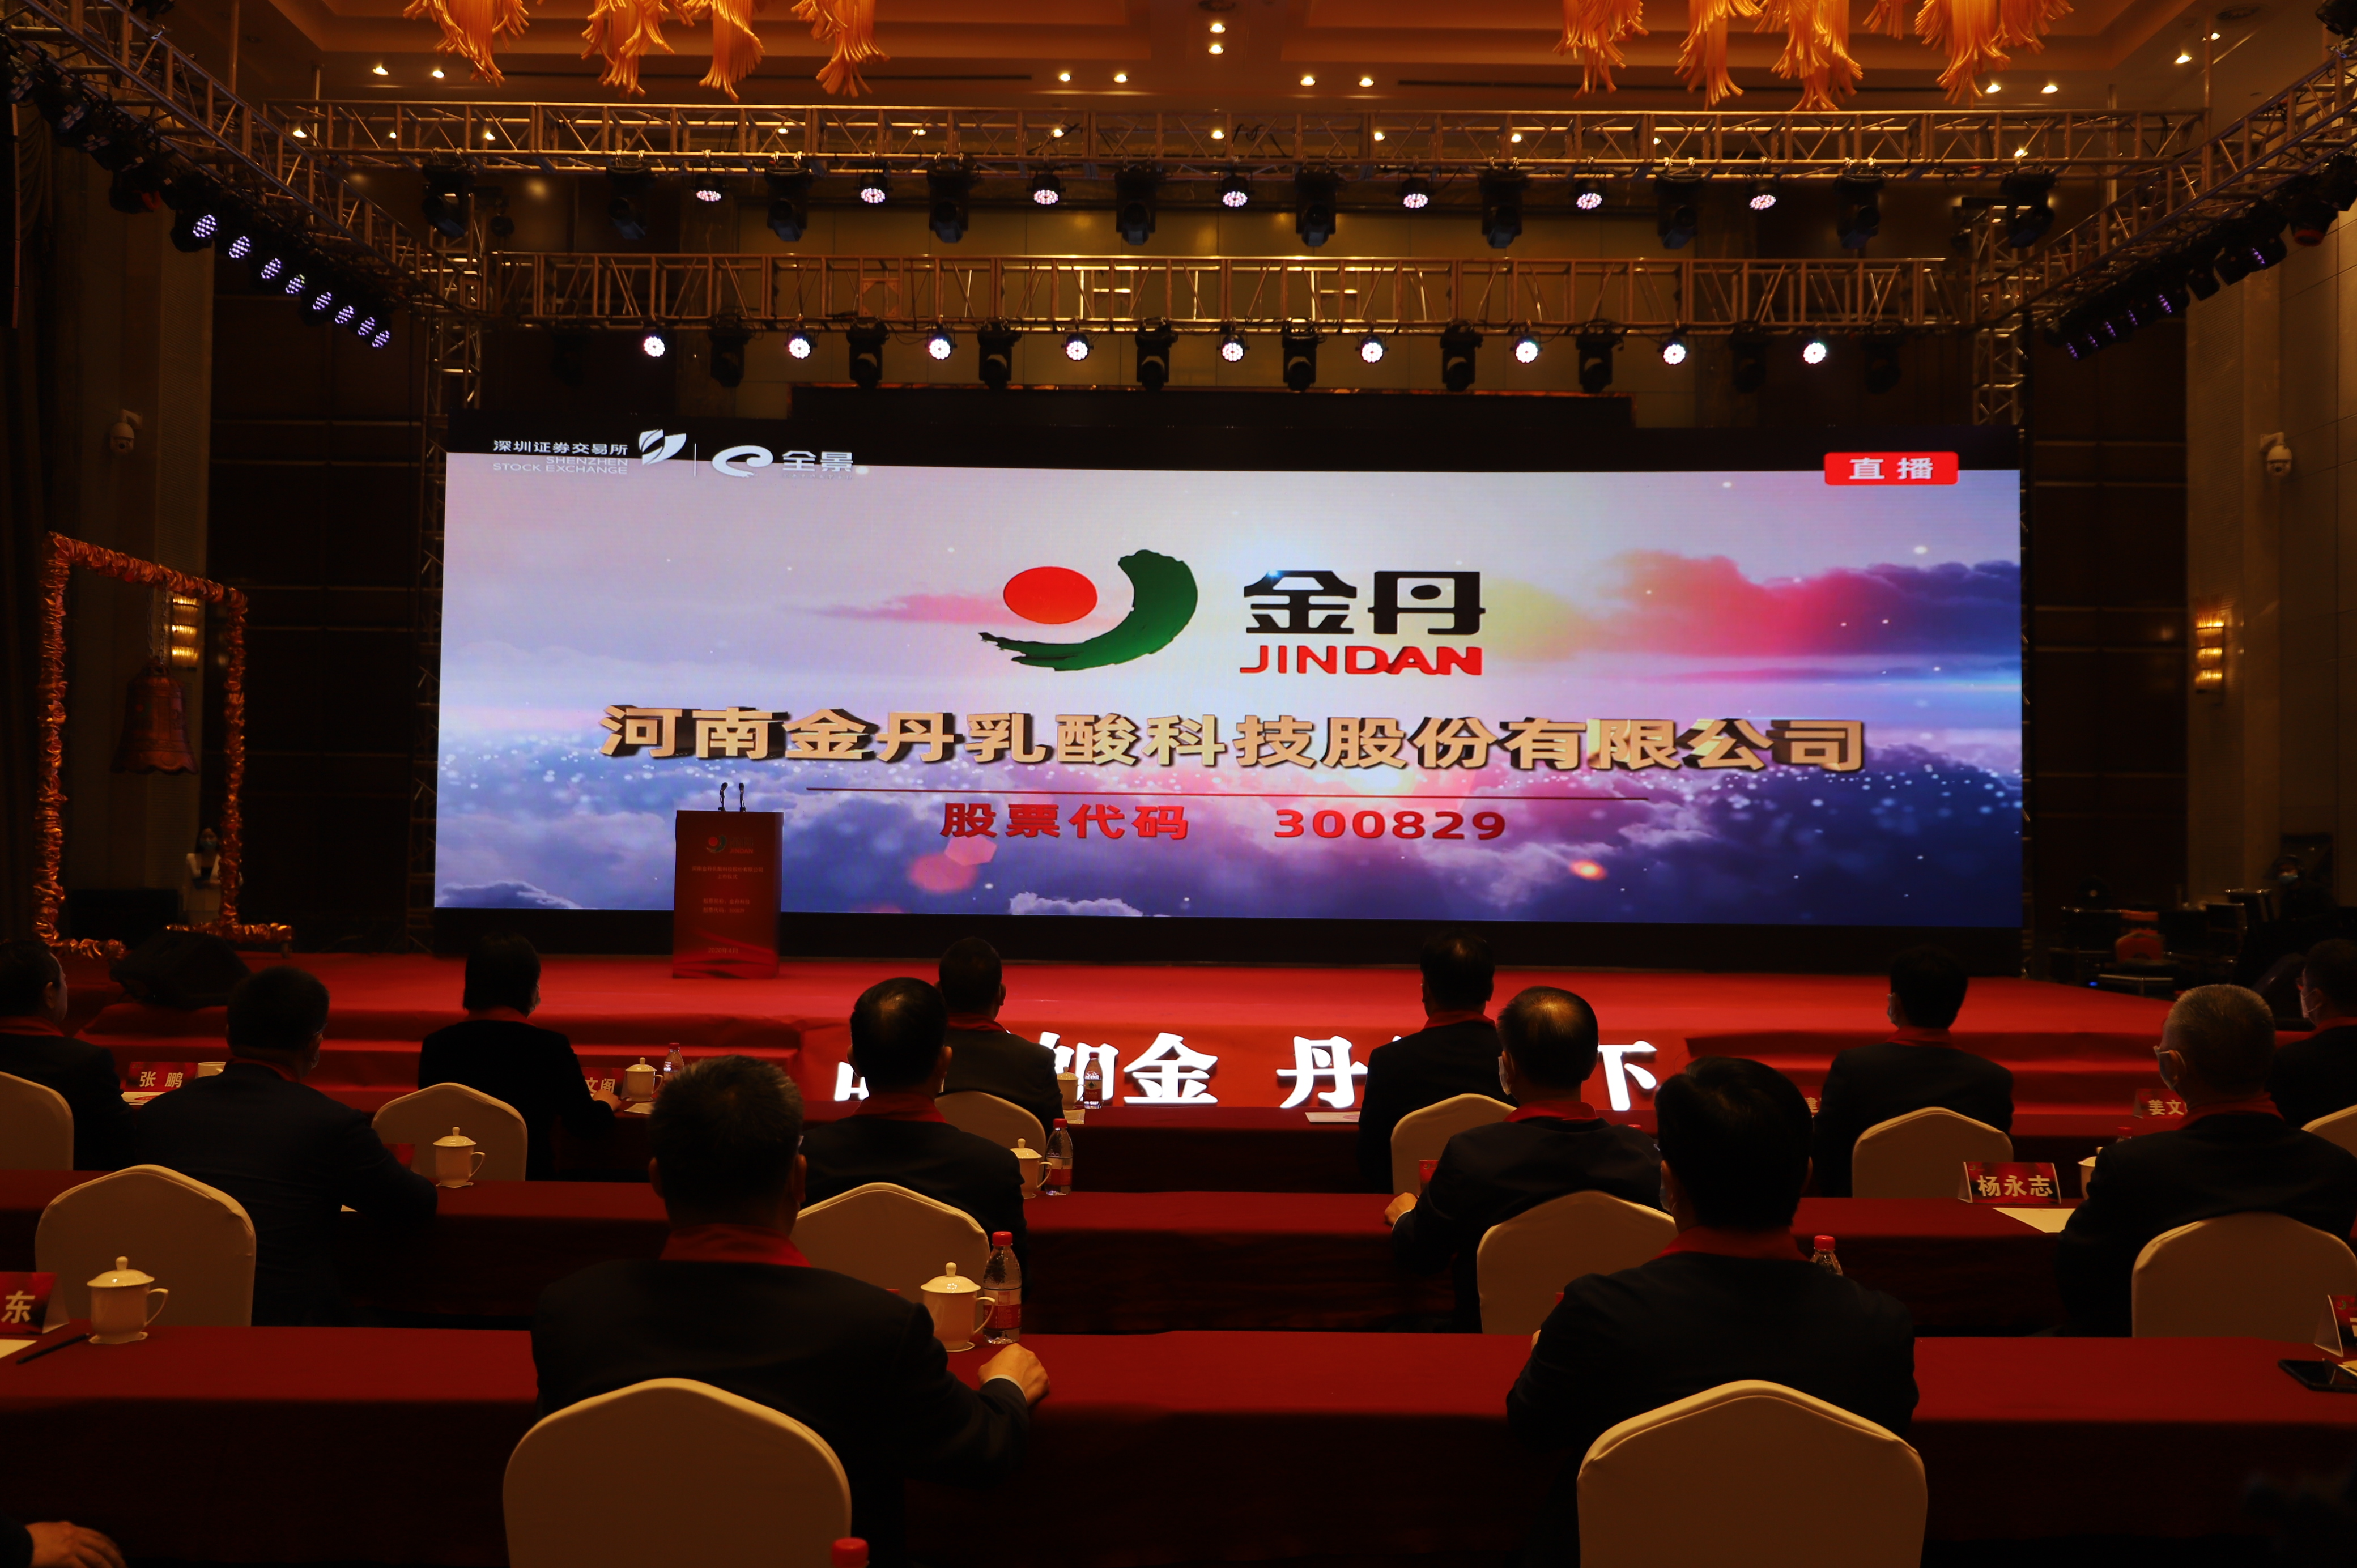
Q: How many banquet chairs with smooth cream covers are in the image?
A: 12